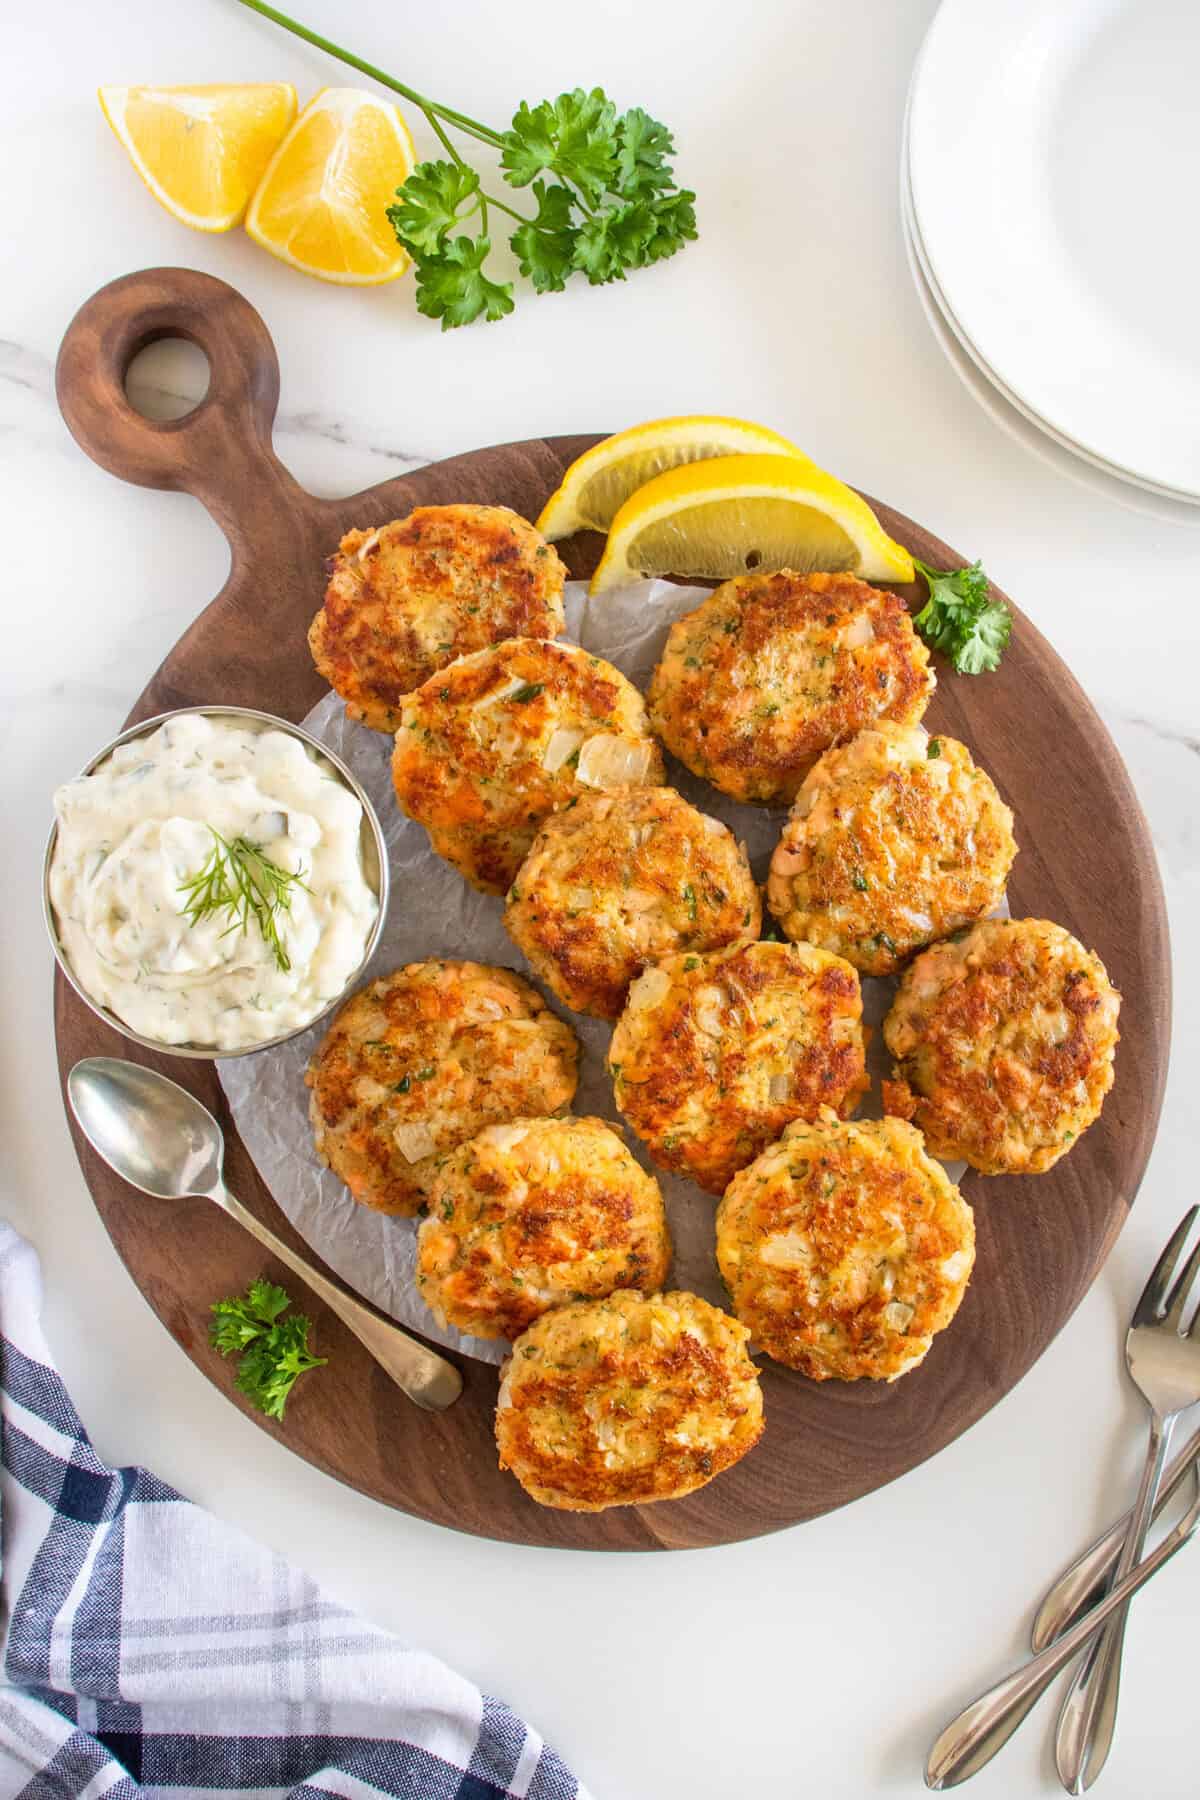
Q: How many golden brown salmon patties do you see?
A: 11